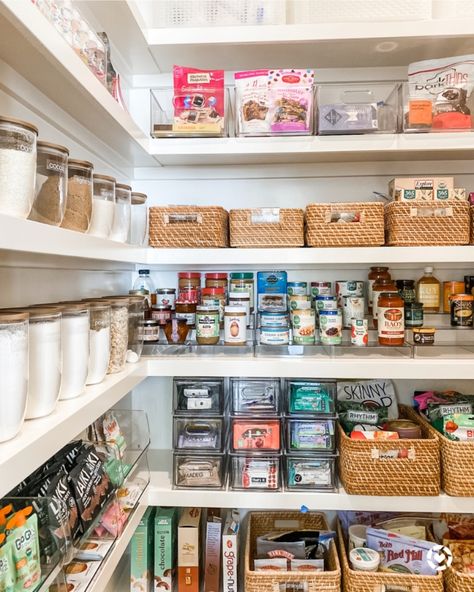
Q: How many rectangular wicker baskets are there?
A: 9